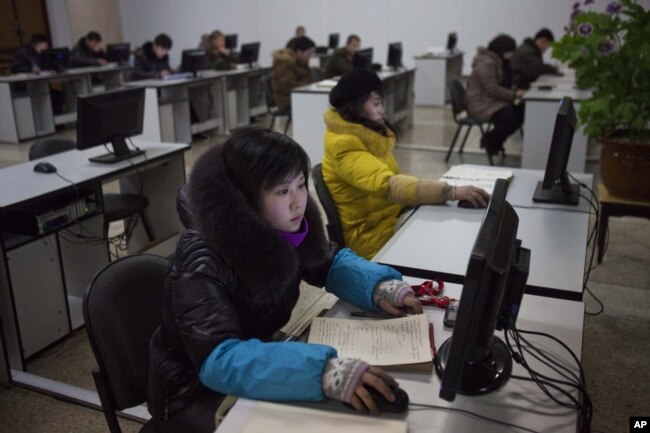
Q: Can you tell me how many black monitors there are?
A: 12